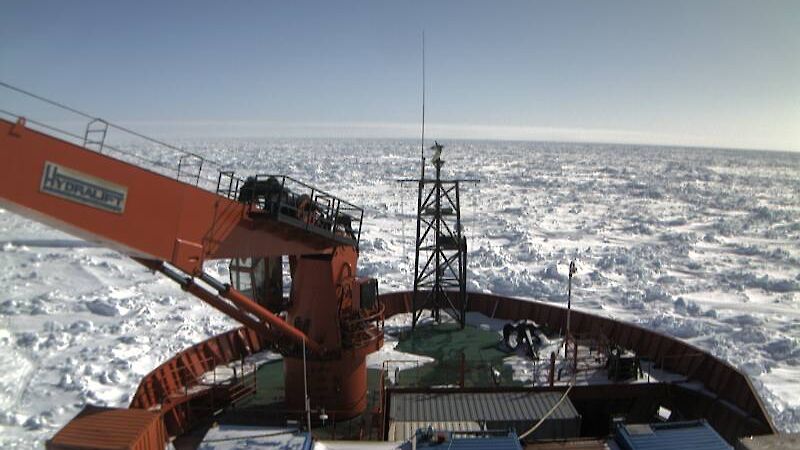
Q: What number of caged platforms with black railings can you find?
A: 1